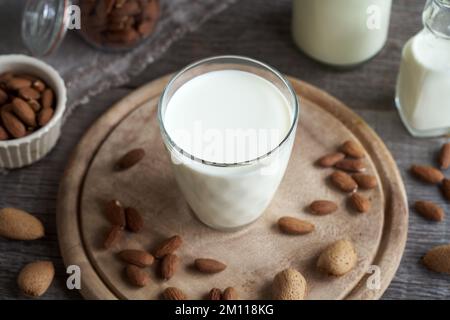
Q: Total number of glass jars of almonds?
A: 1